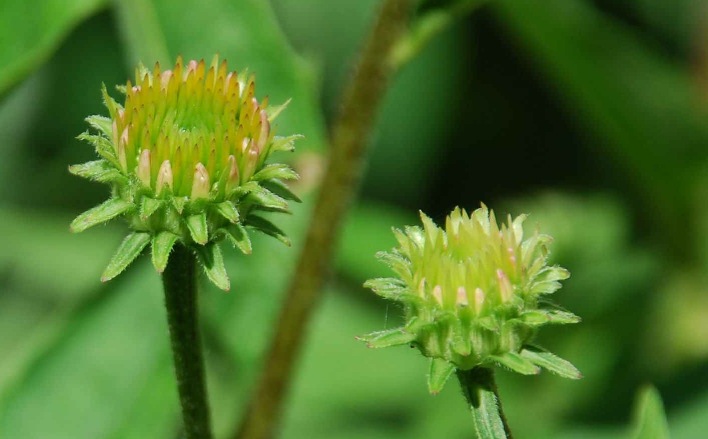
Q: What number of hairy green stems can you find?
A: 2